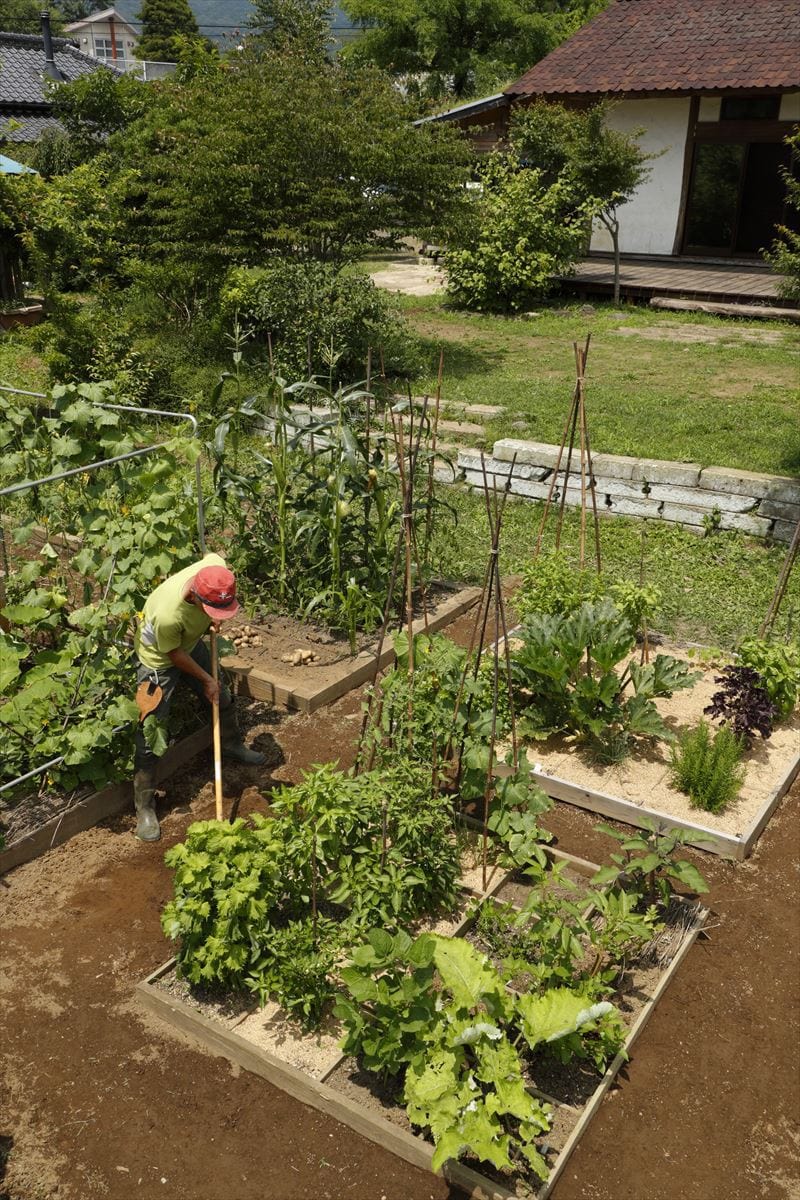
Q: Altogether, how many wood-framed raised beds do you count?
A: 4